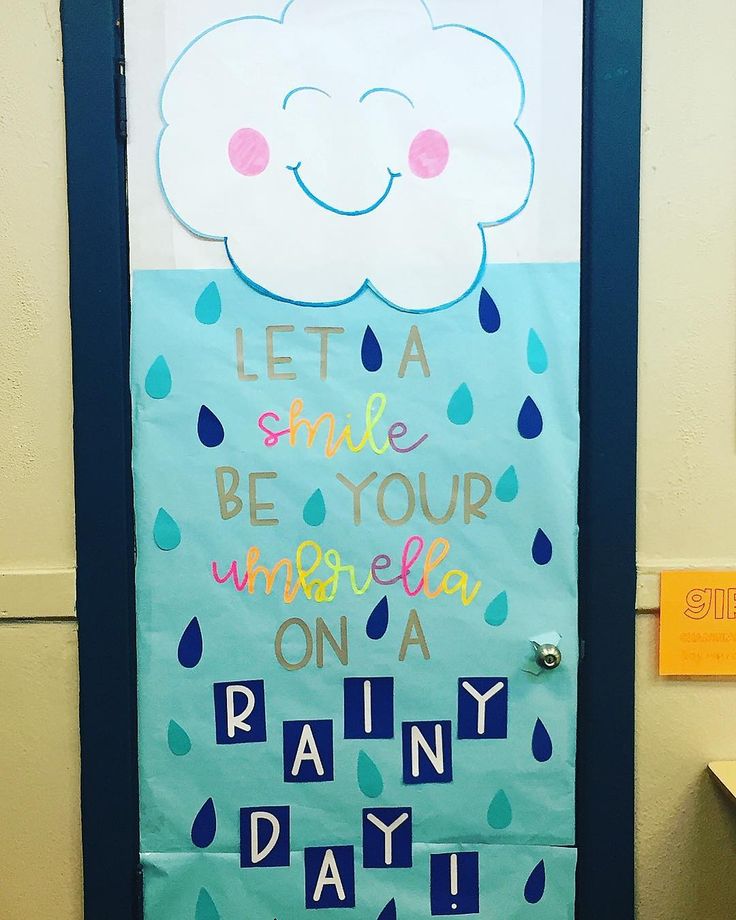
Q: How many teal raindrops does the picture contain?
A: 12